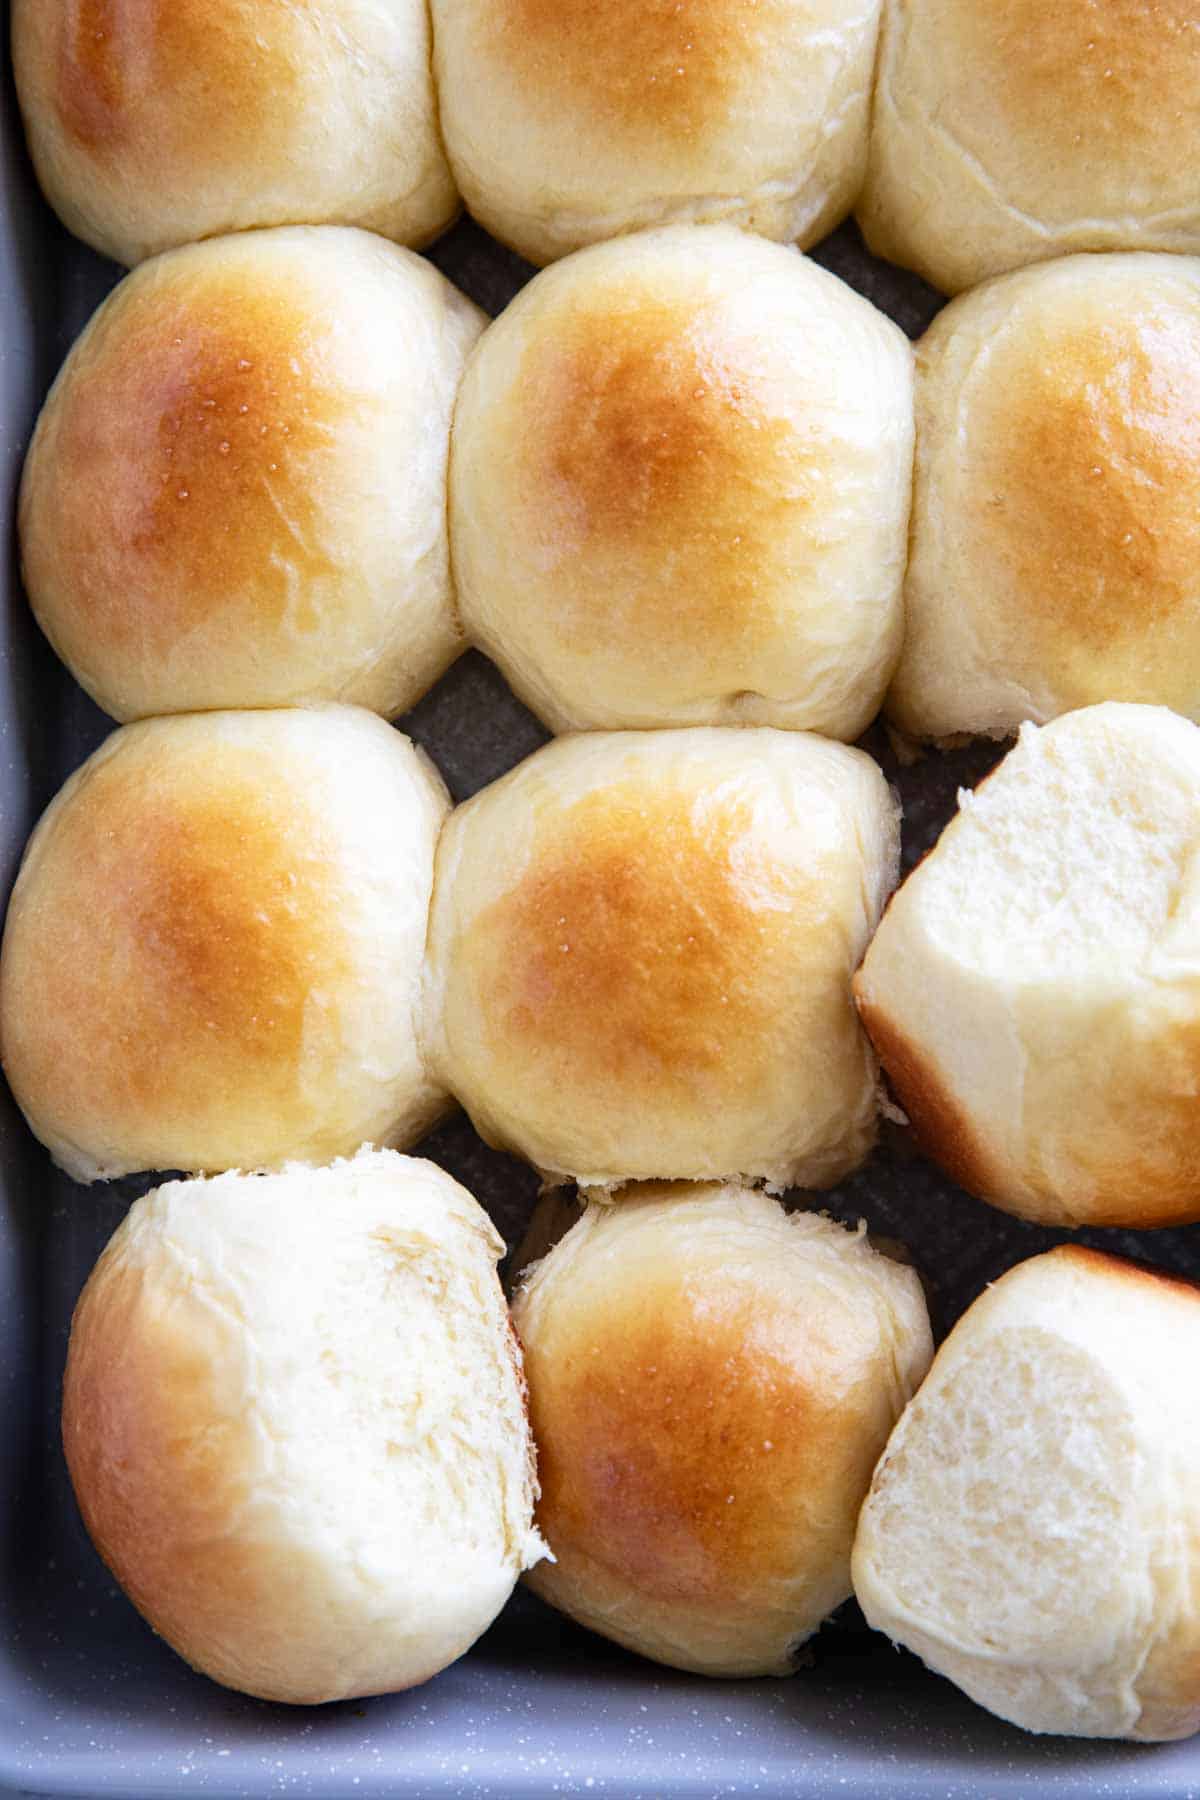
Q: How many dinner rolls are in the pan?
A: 12